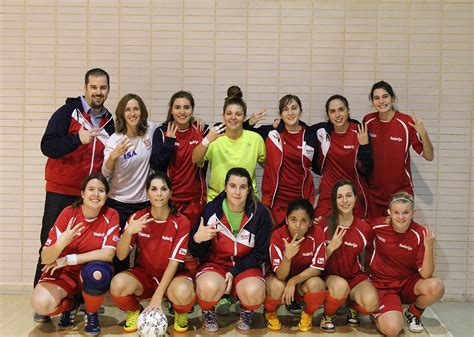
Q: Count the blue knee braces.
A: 1